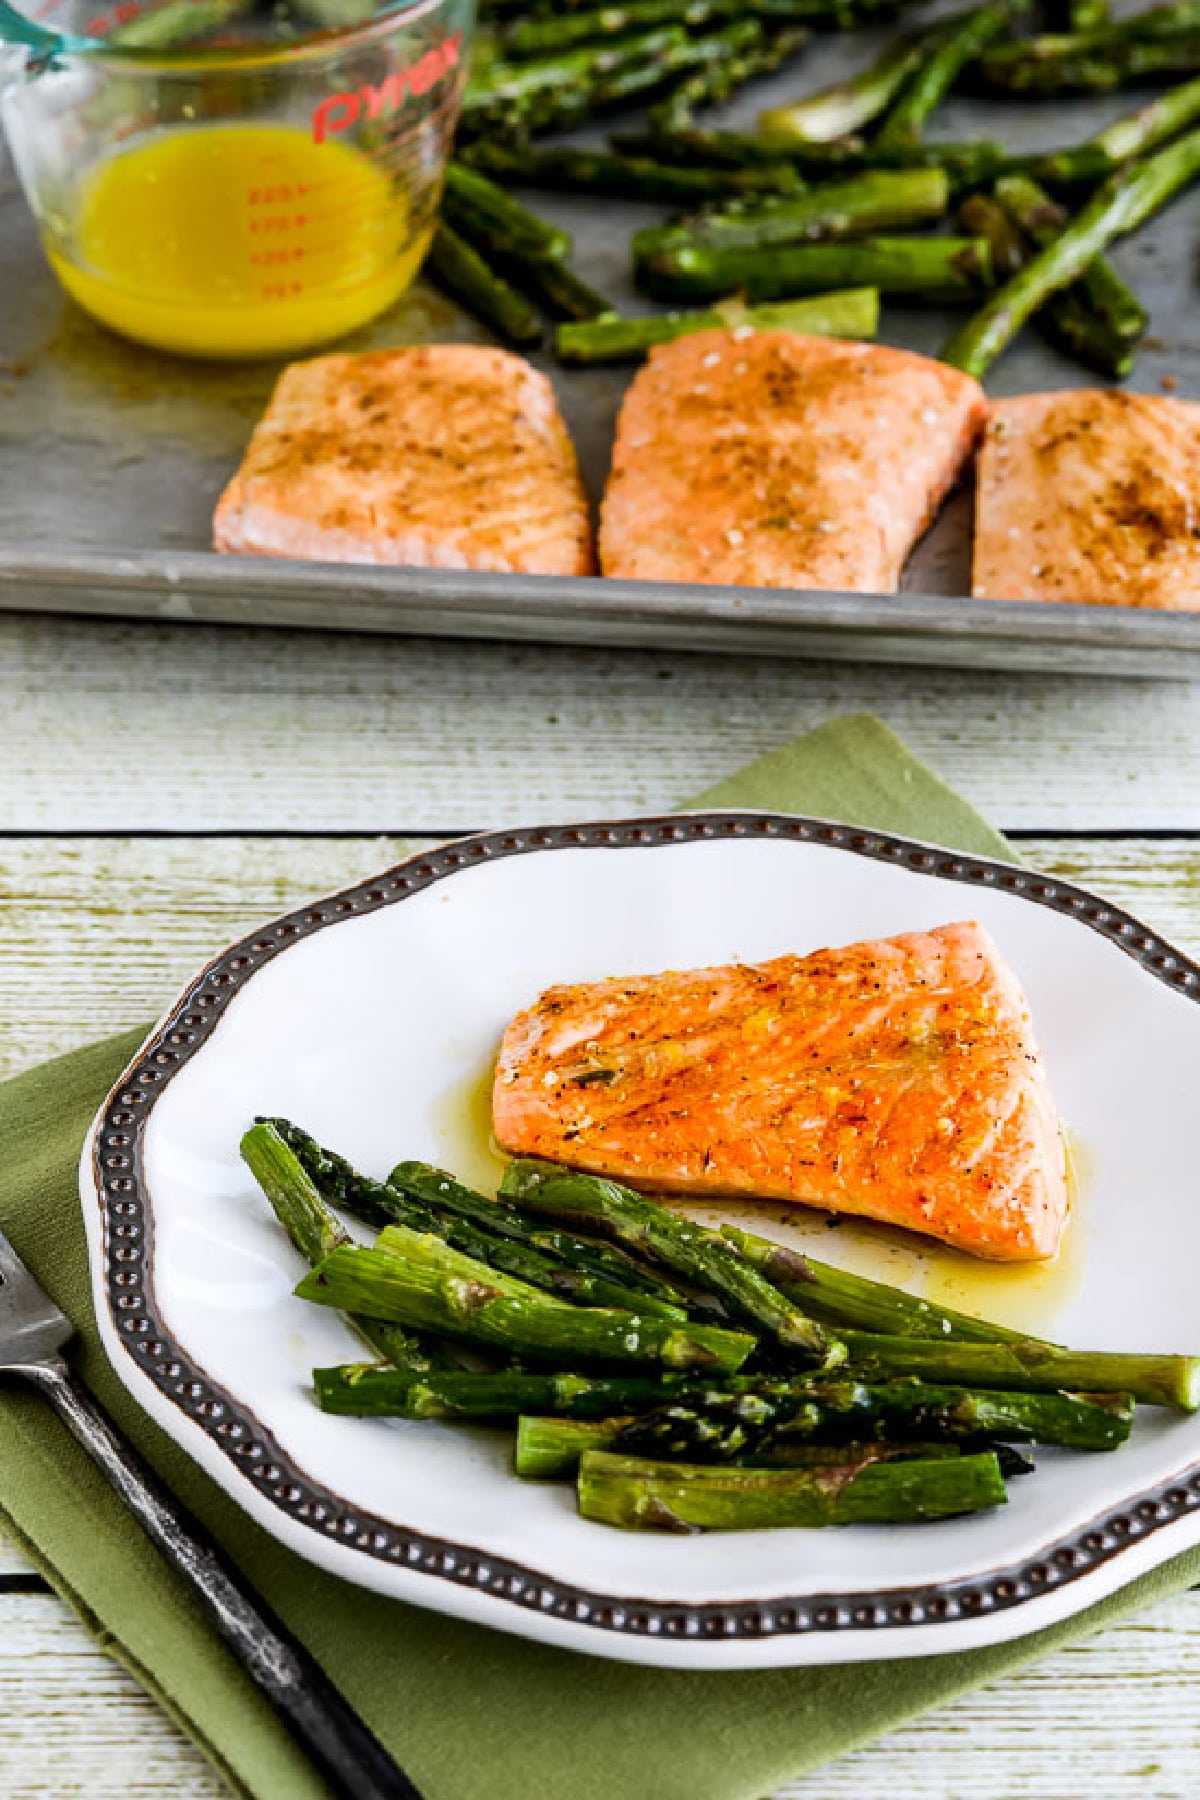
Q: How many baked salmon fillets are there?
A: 4